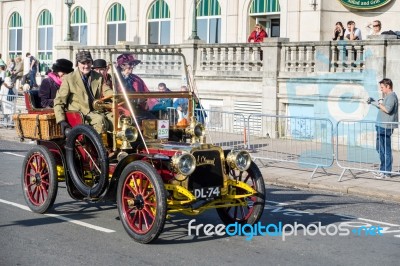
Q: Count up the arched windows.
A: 7